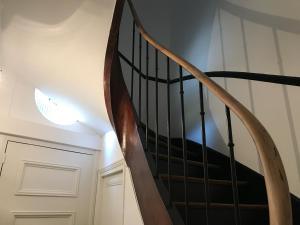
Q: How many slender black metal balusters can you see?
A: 8